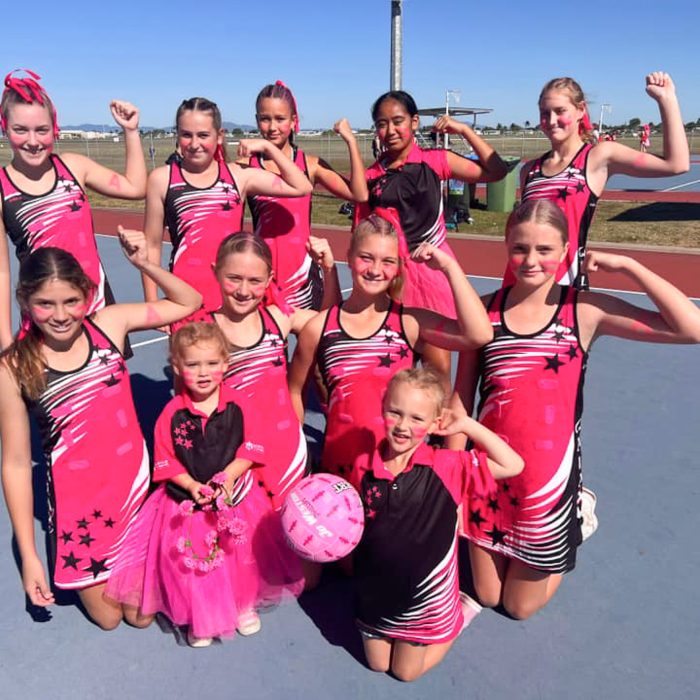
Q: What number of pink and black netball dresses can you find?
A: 8